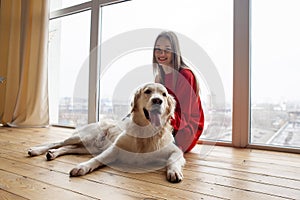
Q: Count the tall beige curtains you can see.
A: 1